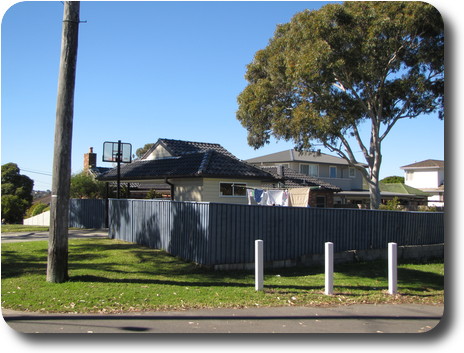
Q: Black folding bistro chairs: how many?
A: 0